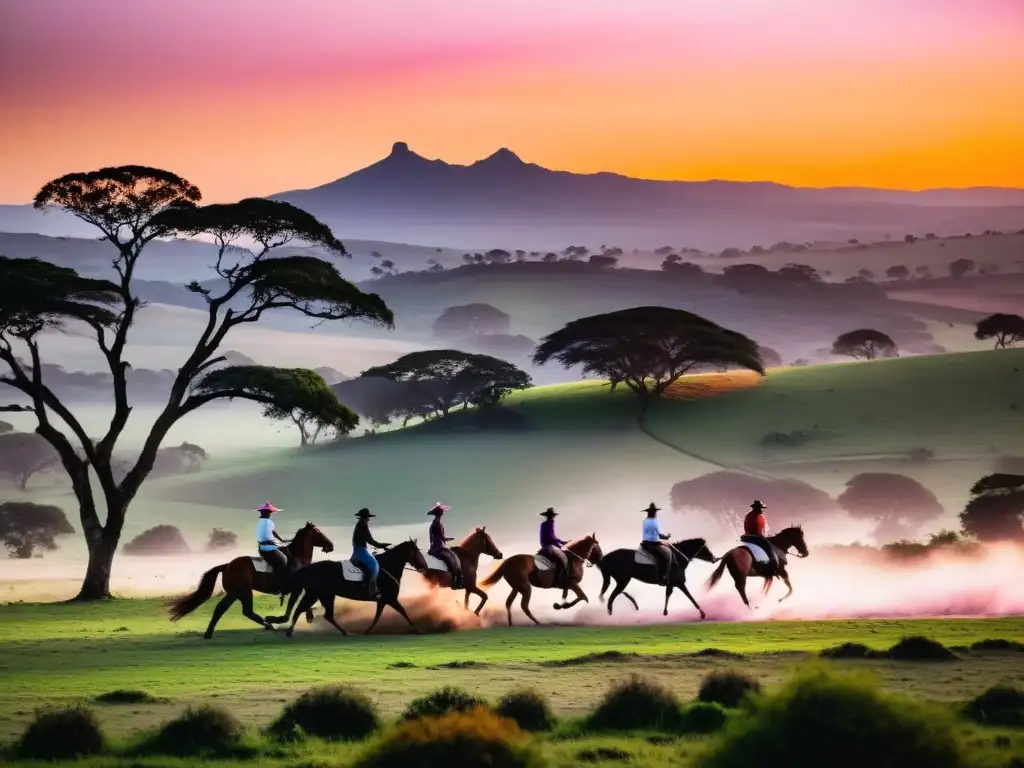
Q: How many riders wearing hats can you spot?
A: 6